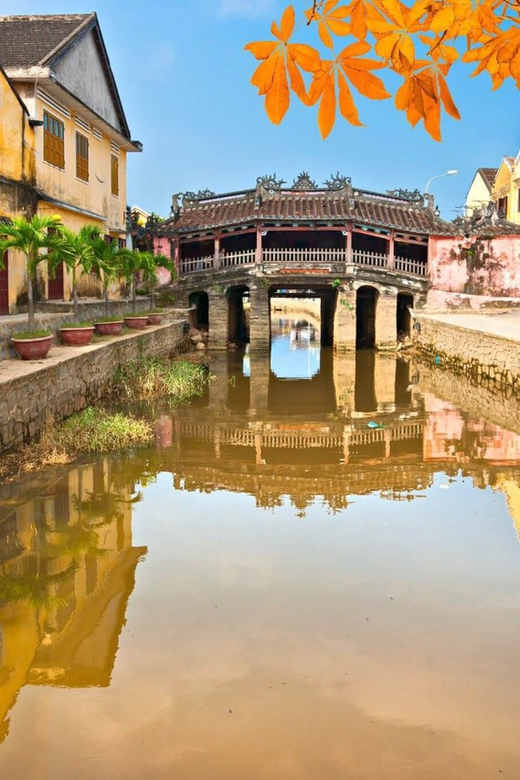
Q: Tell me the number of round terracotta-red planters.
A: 5